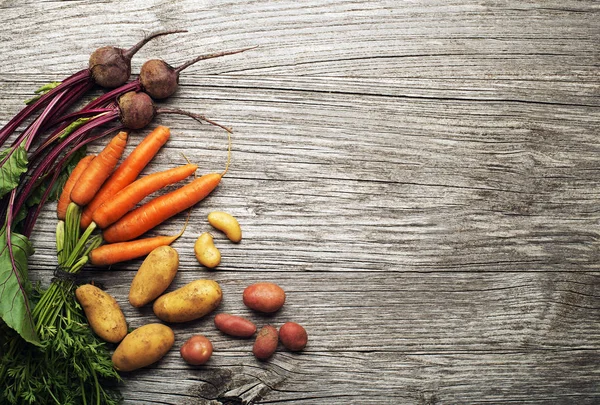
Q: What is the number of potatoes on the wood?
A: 11